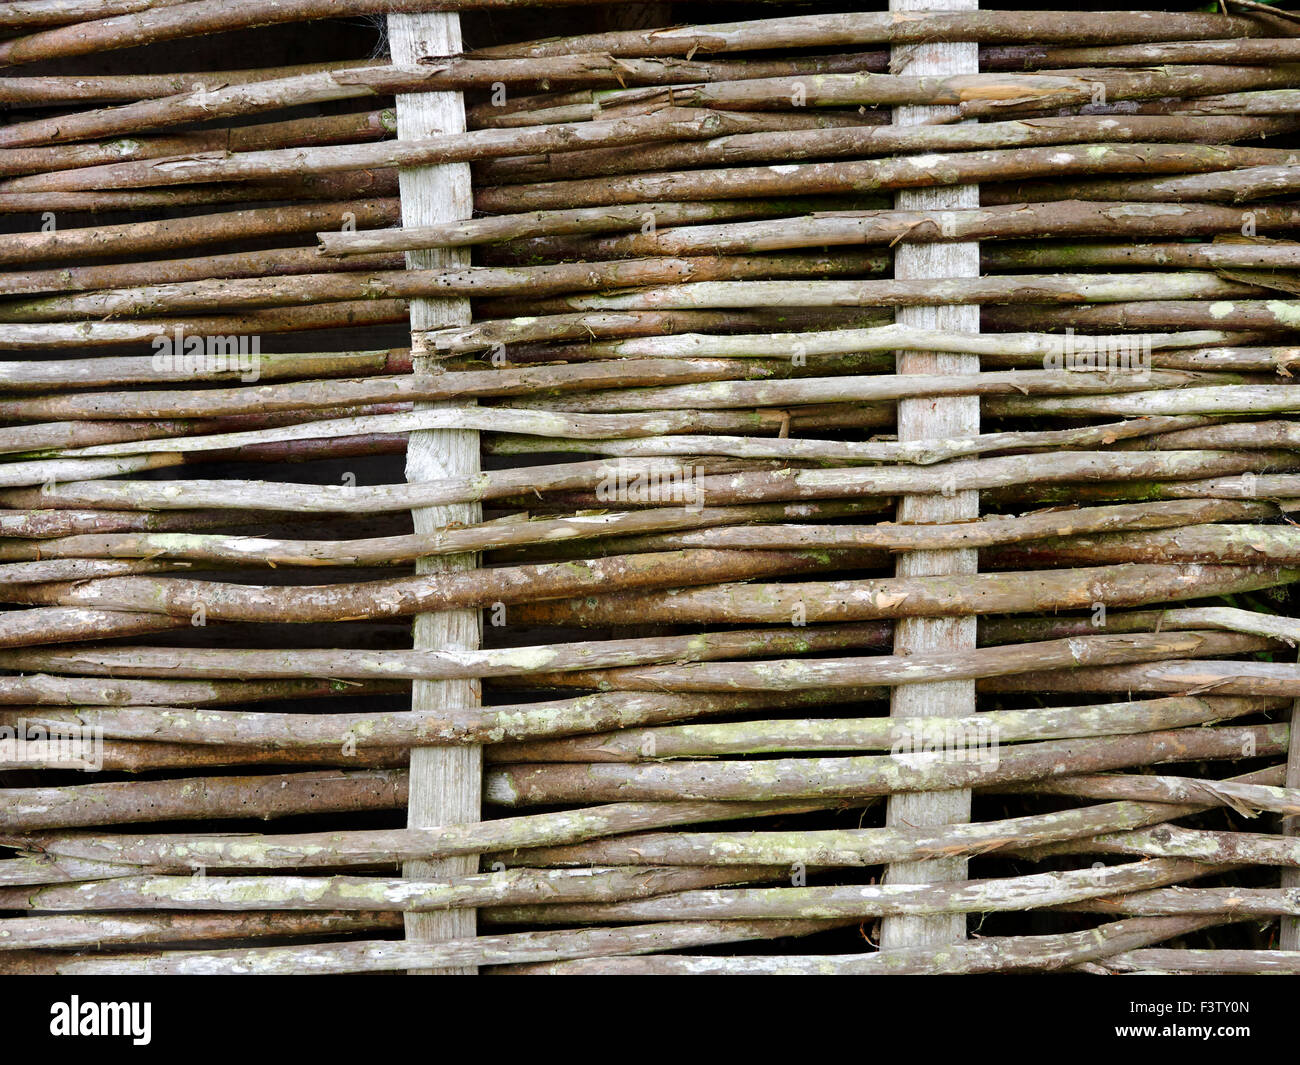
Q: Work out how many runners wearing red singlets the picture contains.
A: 0